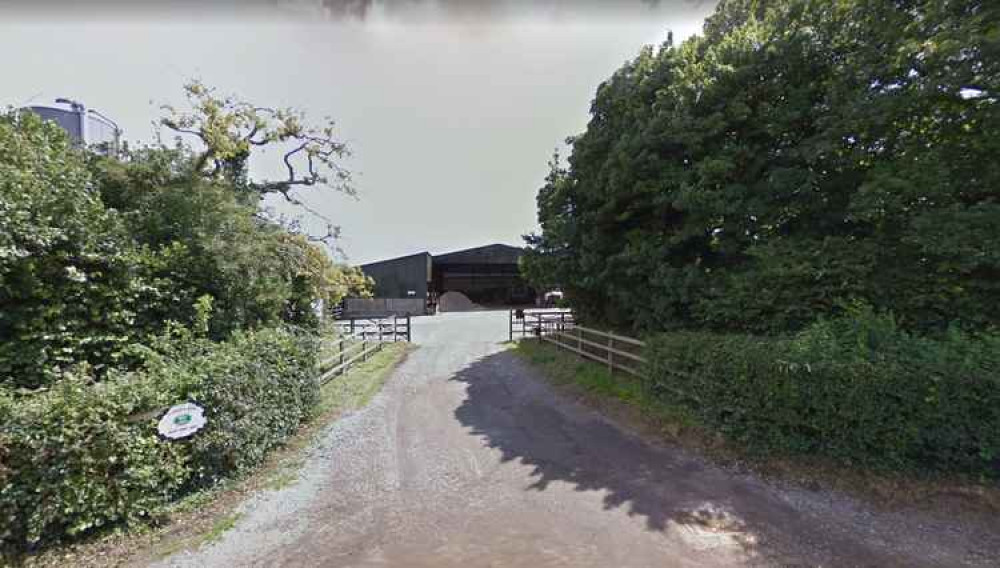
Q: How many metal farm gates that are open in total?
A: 2